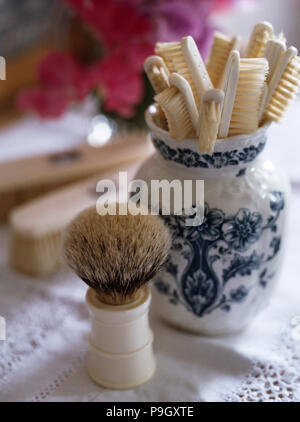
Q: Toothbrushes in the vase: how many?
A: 9